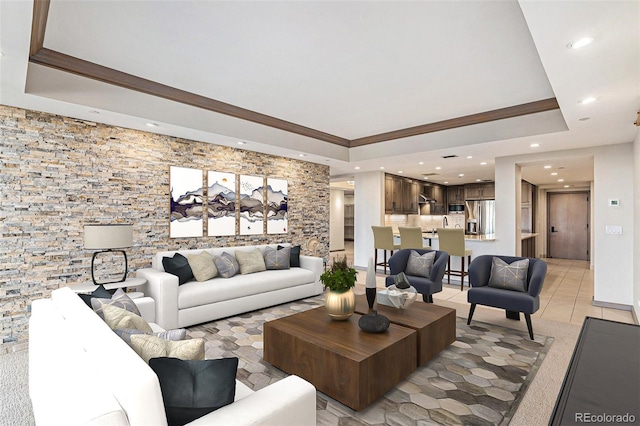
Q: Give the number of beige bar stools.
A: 3